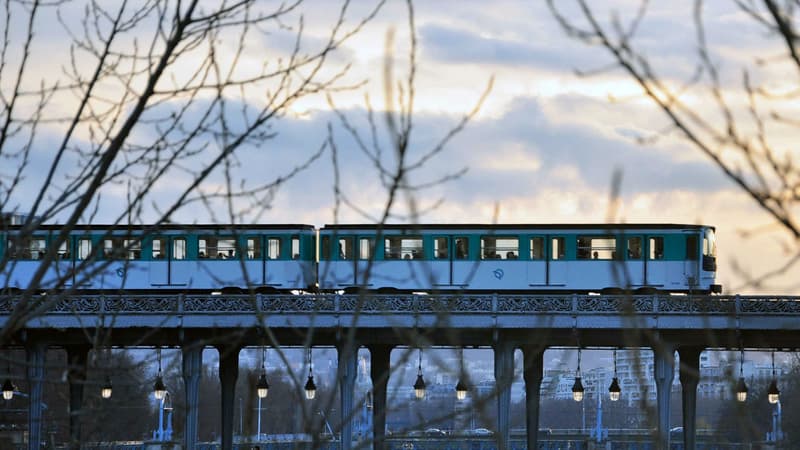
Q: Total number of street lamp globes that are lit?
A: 11